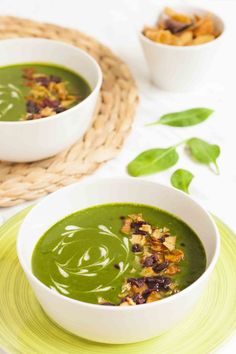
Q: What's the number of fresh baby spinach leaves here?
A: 4